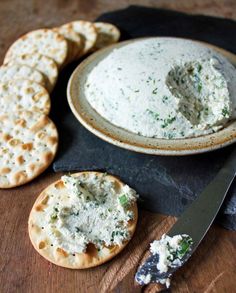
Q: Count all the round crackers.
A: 9